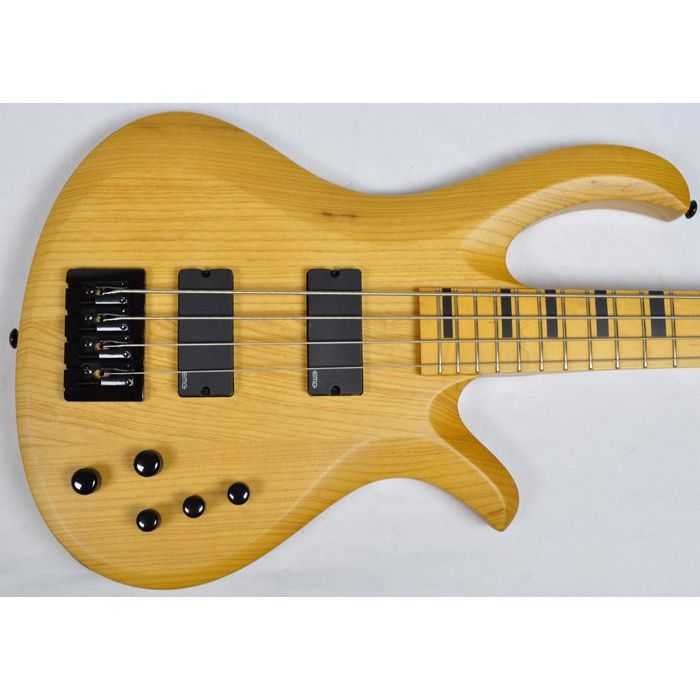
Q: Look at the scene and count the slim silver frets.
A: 11